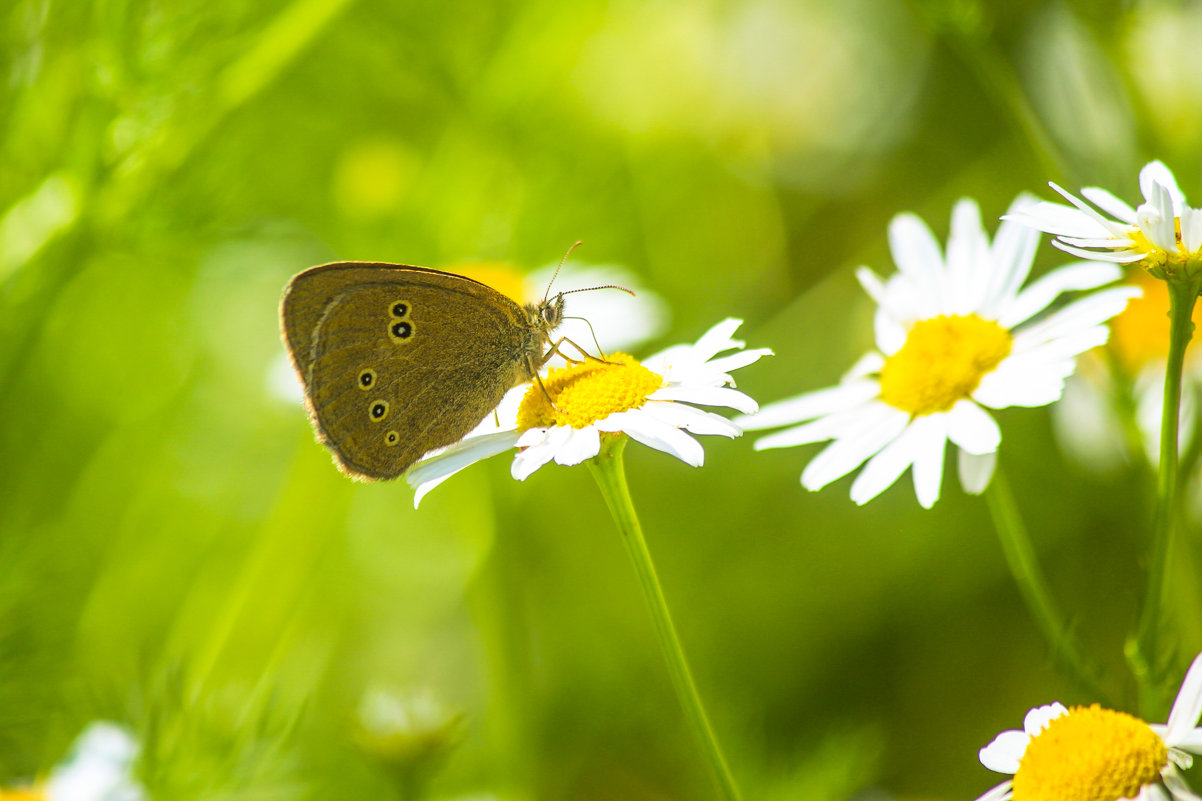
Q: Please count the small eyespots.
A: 5